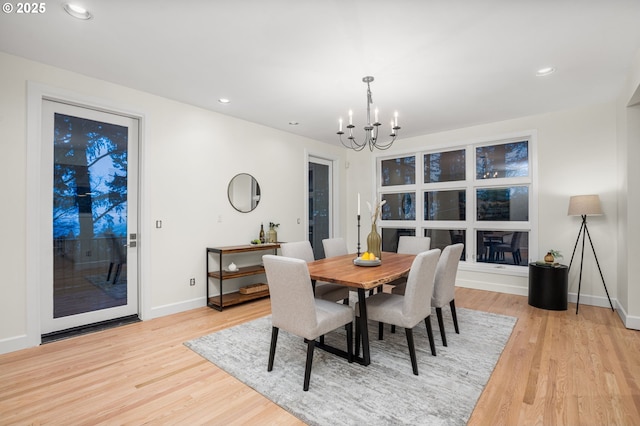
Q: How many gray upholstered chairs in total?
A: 6